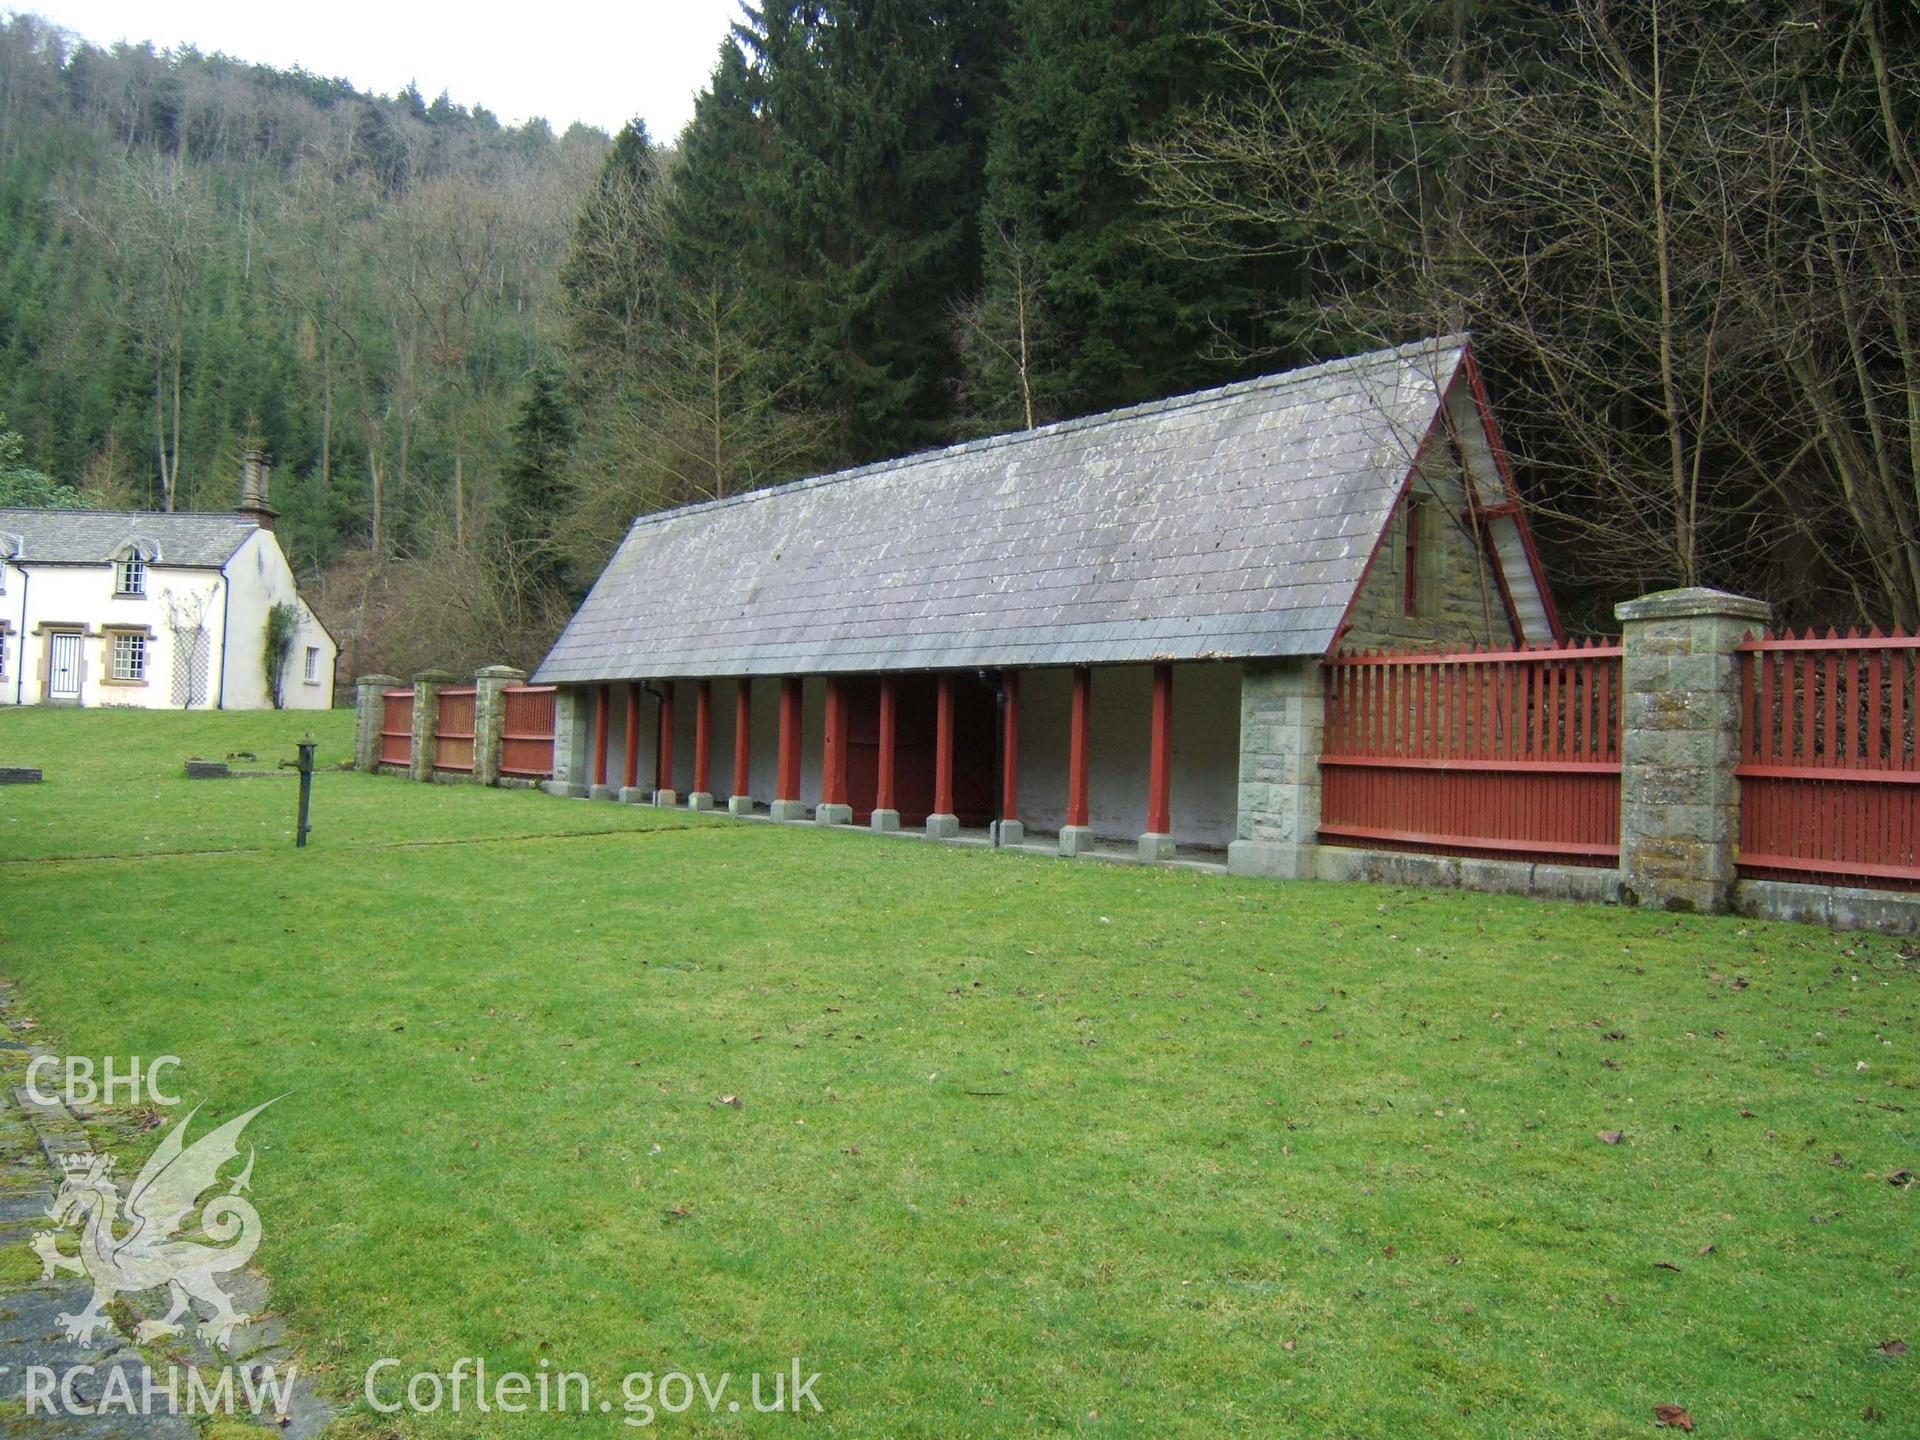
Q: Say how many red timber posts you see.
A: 12